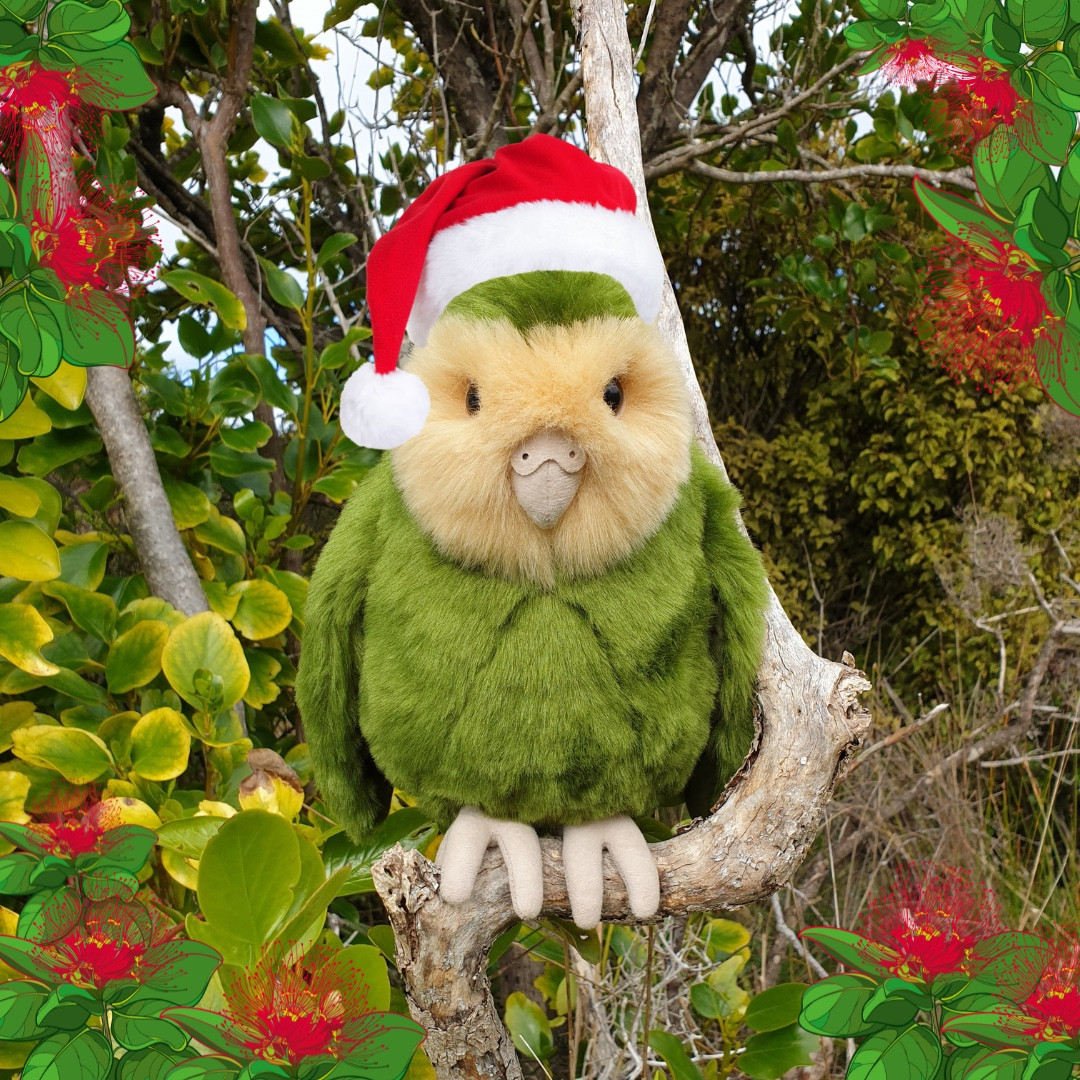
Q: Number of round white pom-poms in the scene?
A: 1